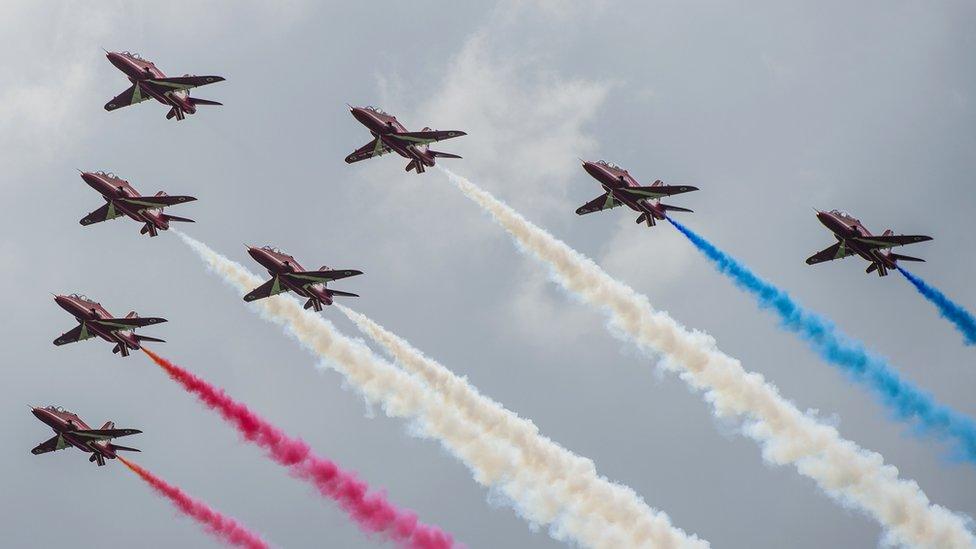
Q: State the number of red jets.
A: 8